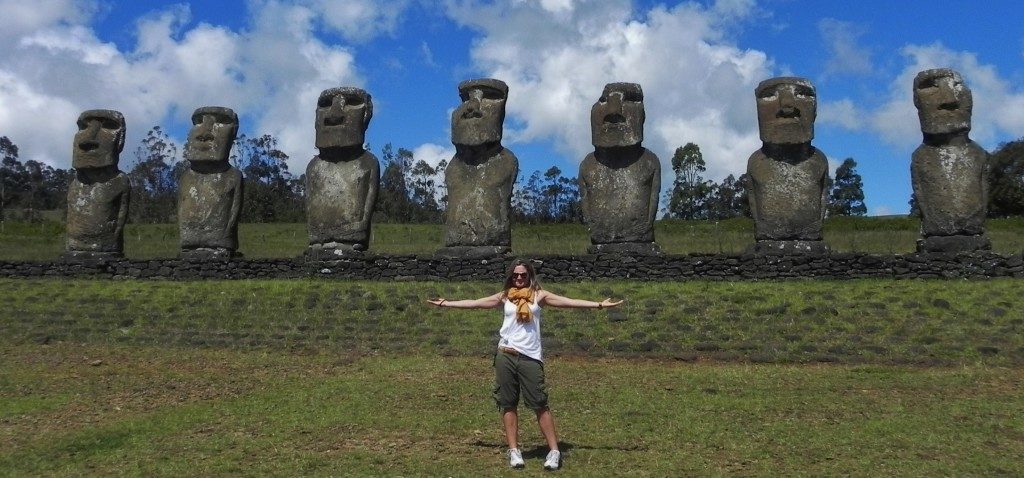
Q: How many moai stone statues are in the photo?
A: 7